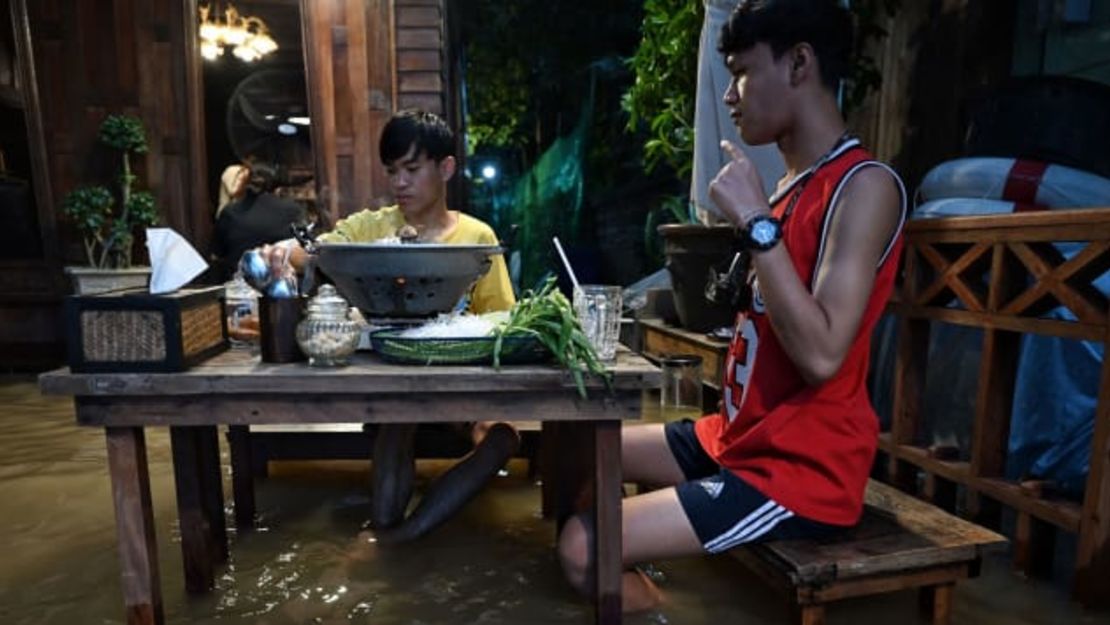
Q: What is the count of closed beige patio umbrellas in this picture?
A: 1